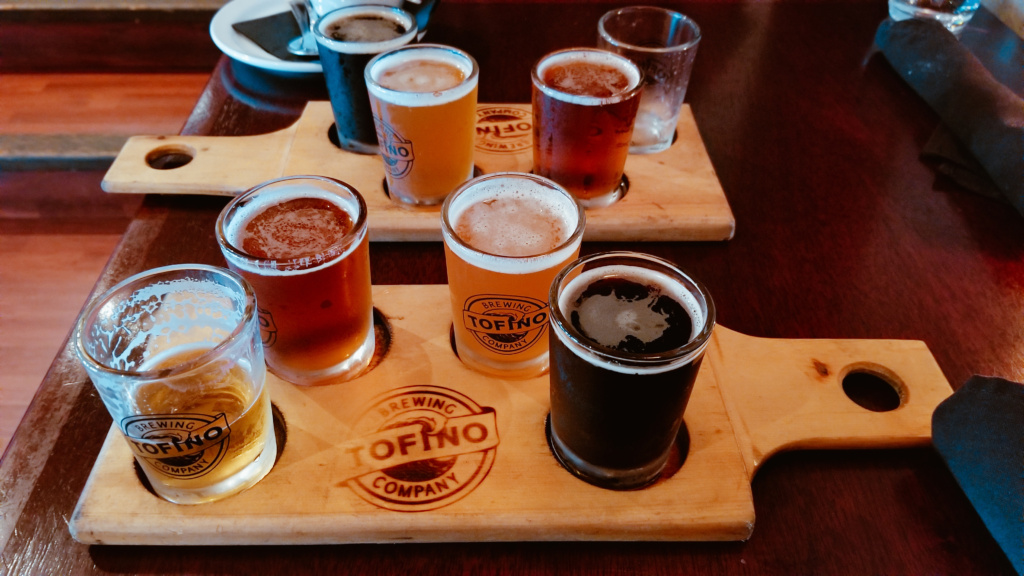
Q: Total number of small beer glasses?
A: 8